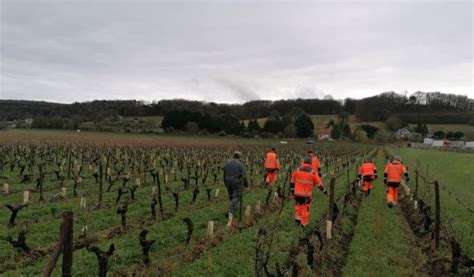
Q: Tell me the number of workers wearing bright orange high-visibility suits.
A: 5